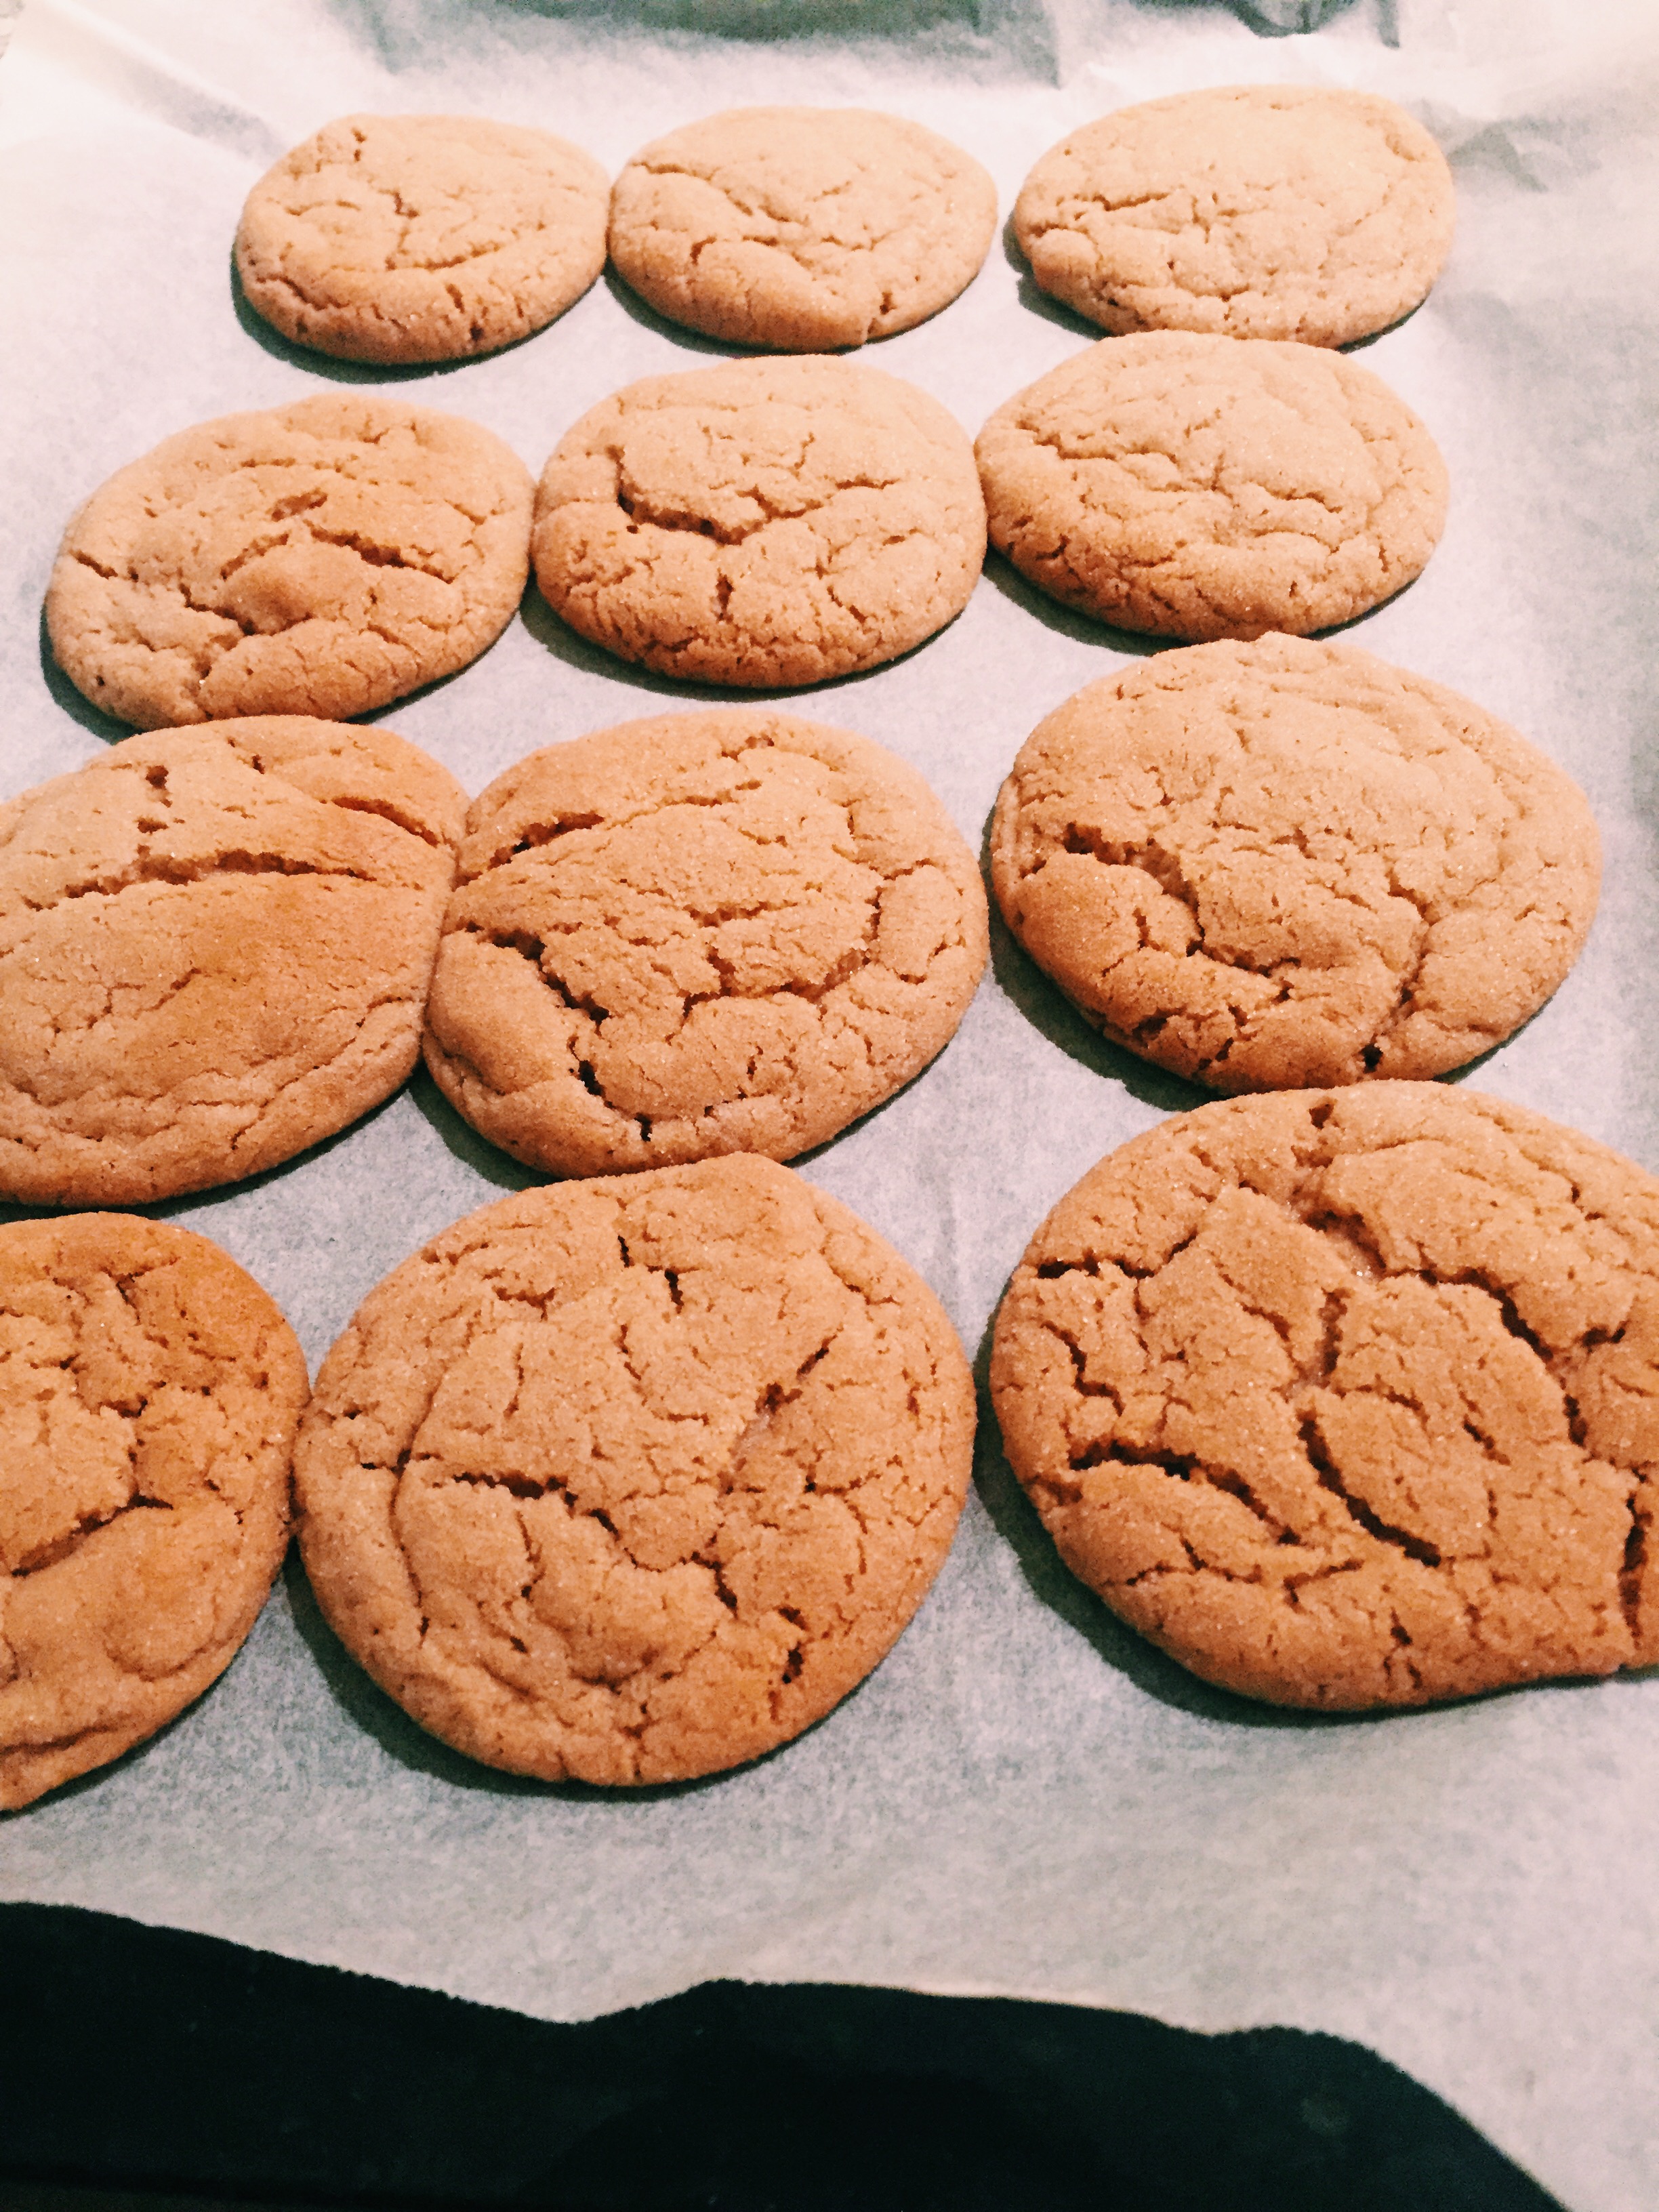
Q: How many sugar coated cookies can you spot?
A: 12